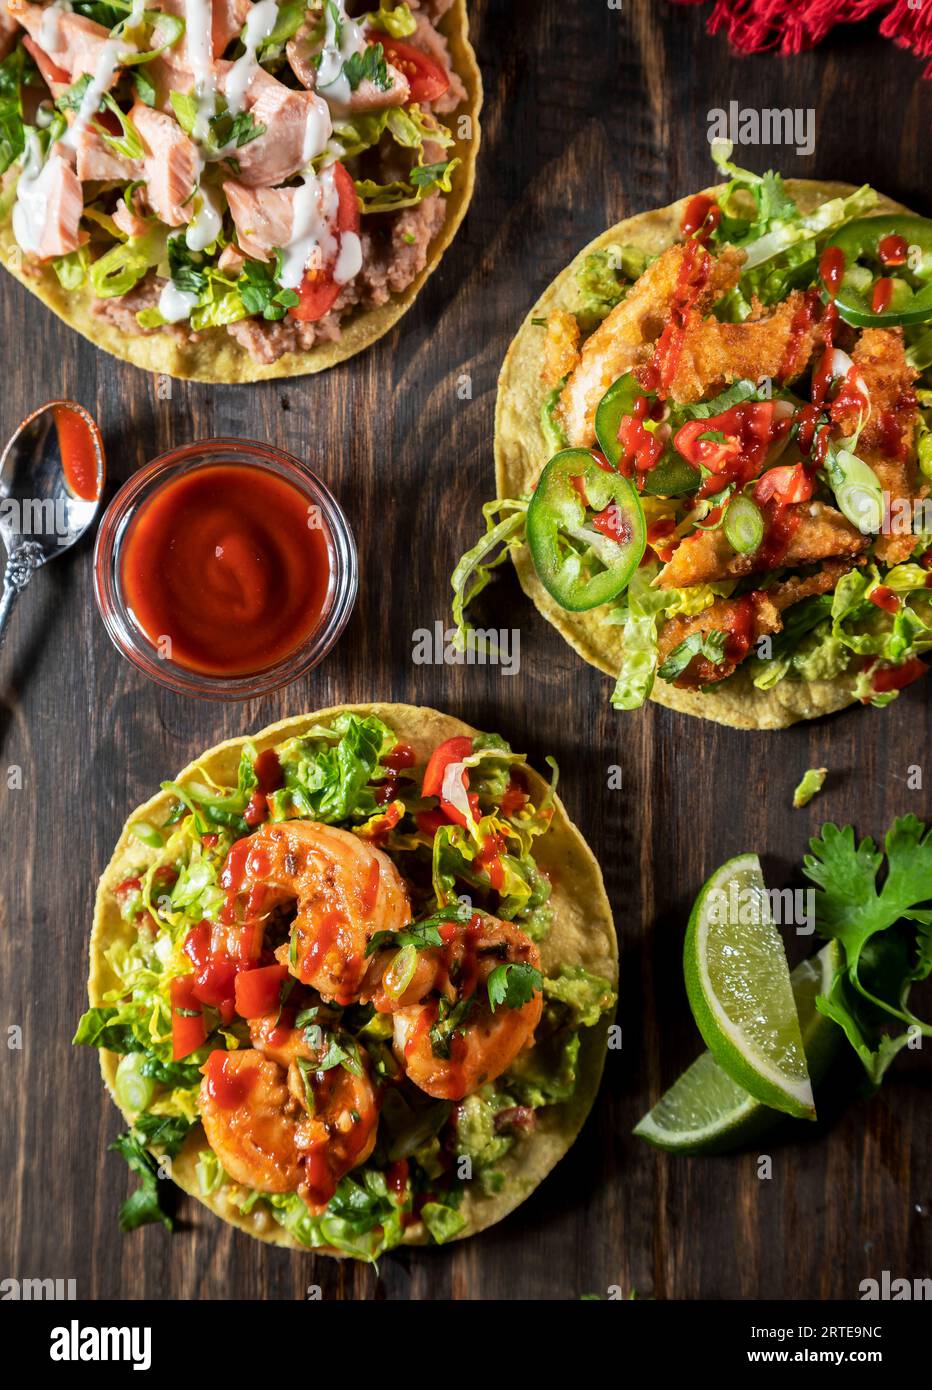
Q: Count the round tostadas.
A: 3